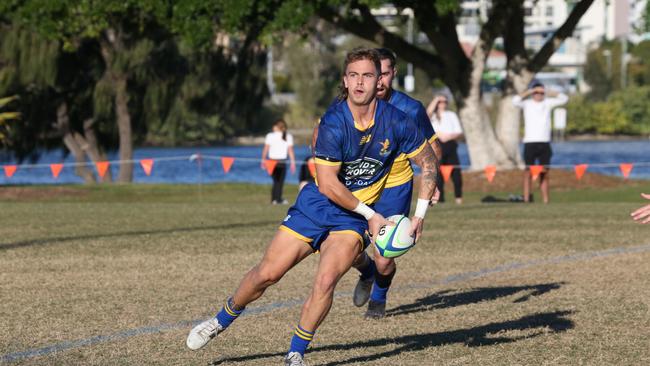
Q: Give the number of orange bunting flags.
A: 12